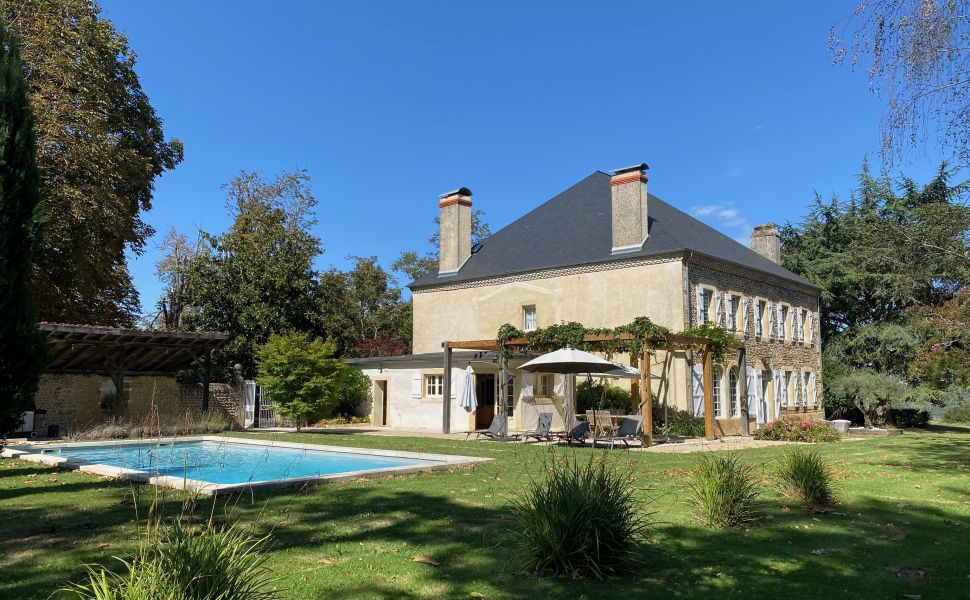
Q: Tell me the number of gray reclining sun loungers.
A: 4